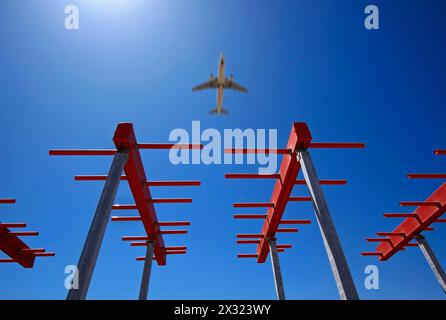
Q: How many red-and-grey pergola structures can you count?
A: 4